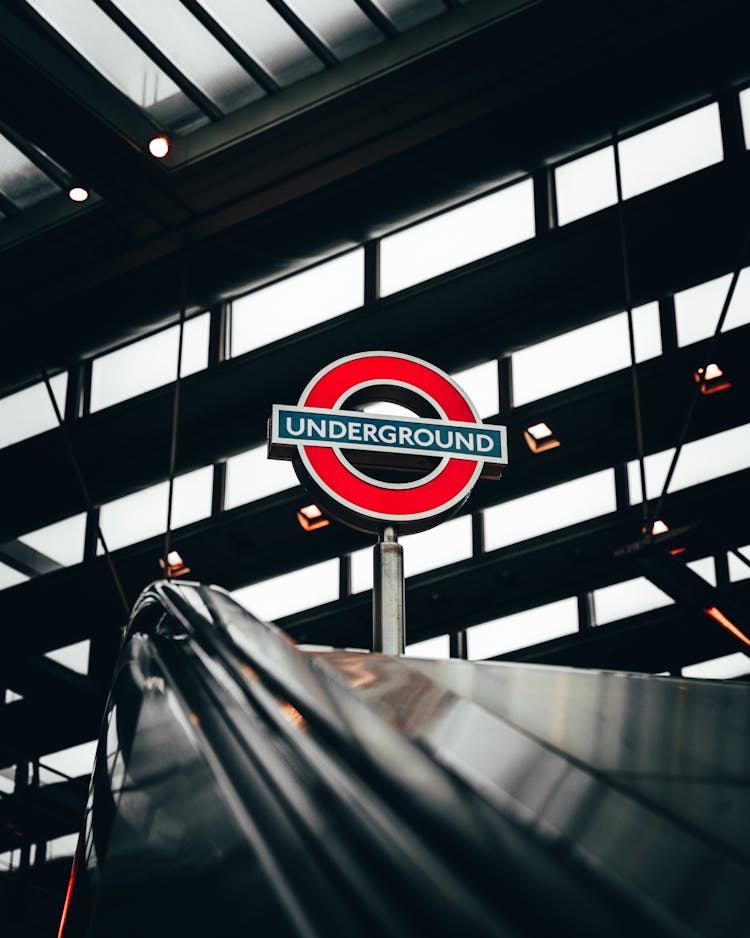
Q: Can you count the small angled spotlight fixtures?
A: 5